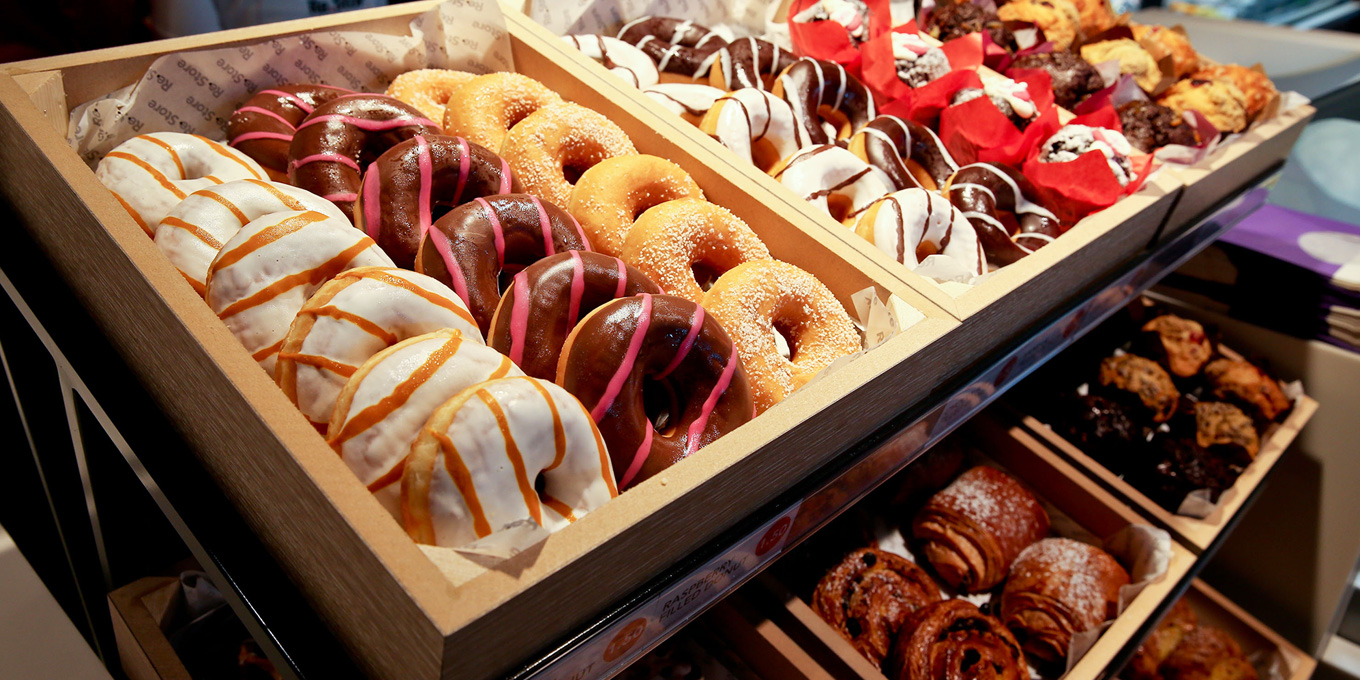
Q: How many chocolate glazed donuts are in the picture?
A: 11